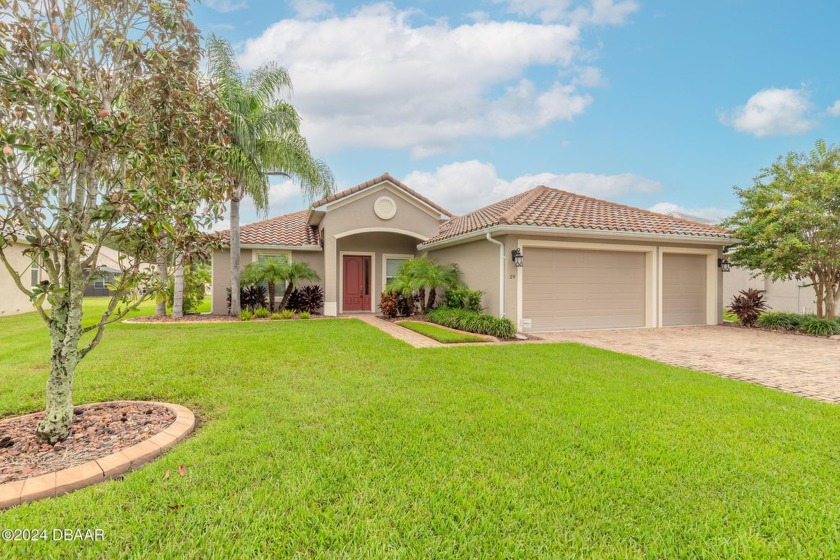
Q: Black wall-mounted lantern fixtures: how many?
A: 2